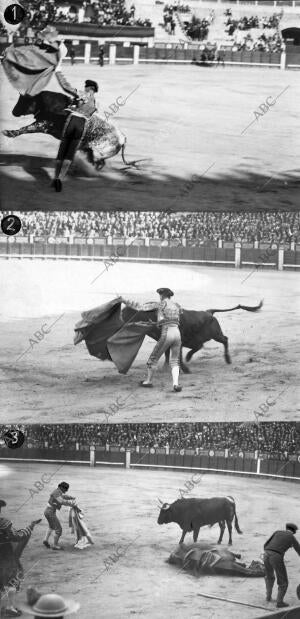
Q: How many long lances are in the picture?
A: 1